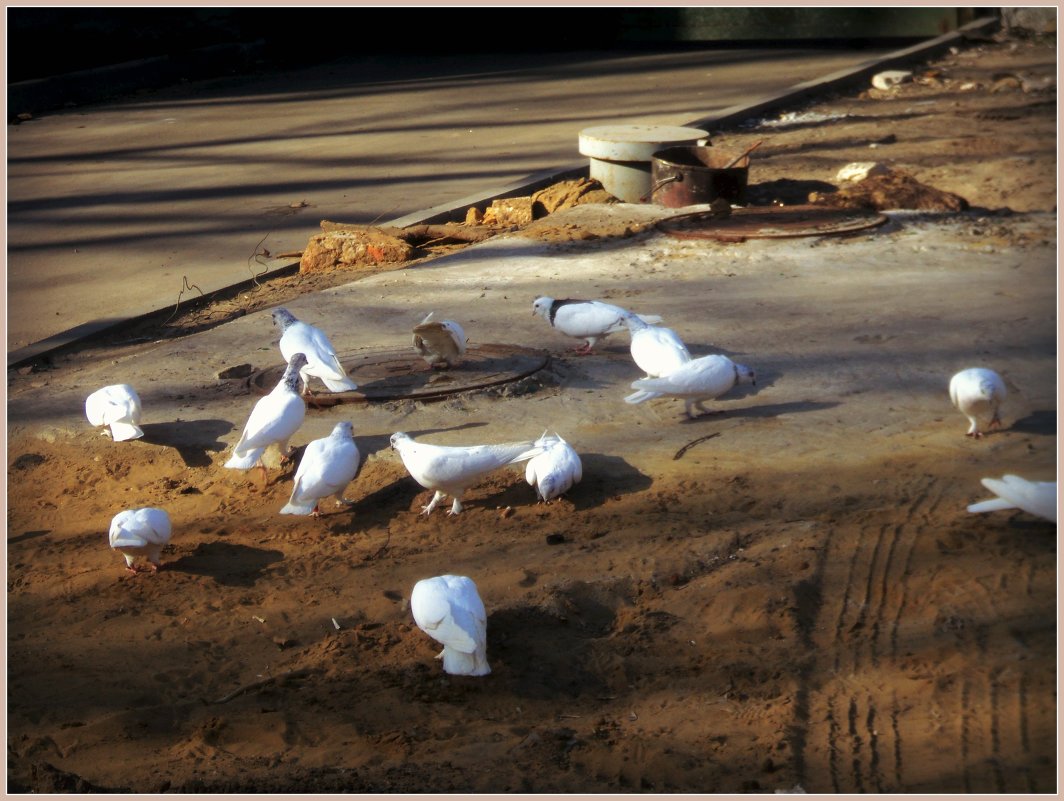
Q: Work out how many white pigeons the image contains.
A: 14